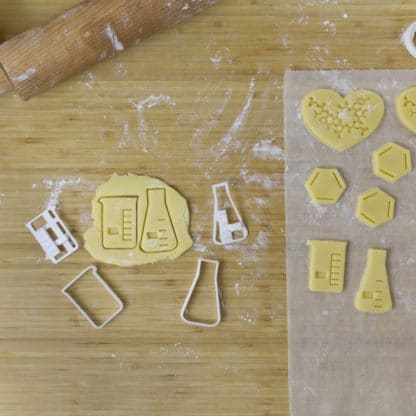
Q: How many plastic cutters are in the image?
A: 4